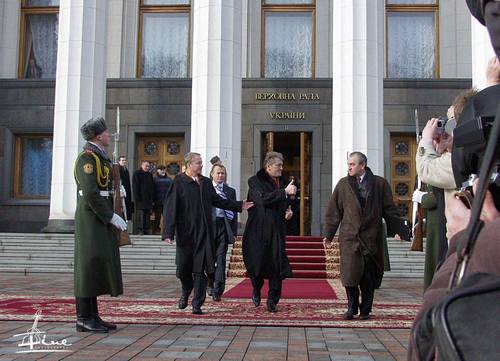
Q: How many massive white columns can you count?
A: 4